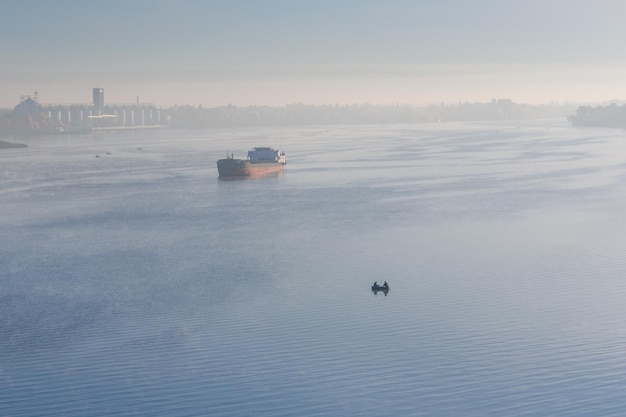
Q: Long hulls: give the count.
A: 1